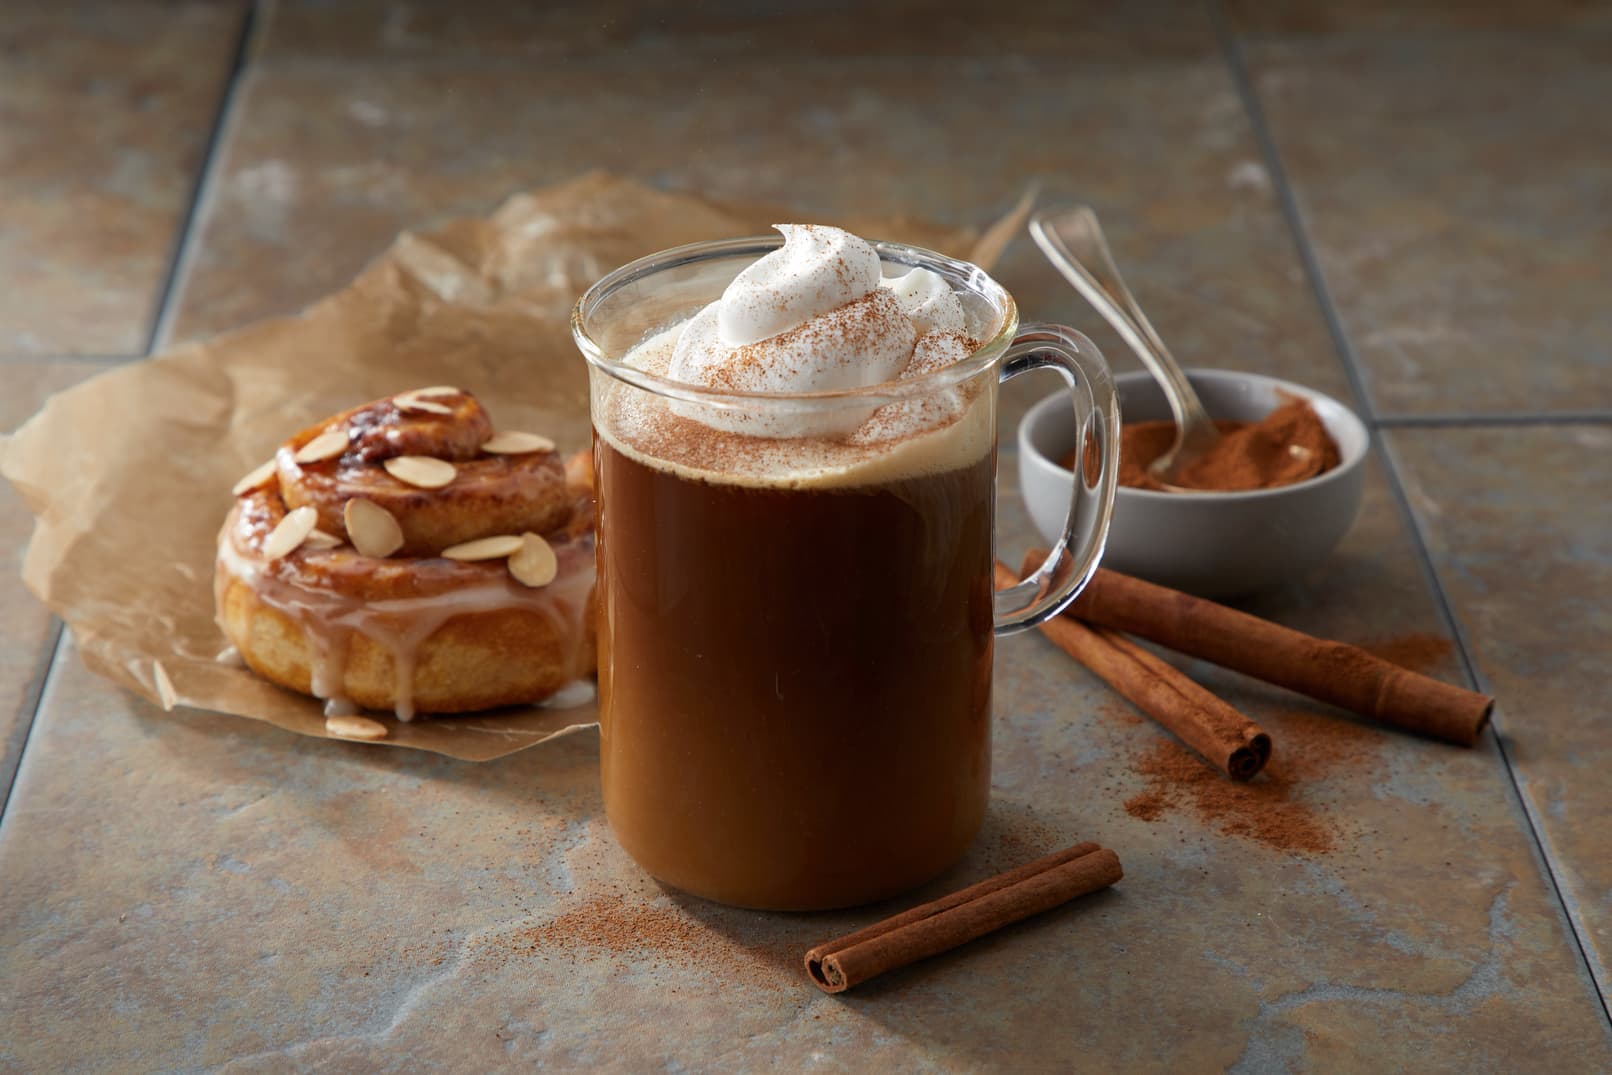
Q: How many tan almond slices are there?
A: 12